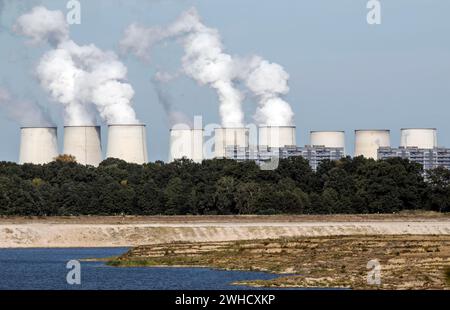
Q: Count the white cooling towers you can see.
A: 9